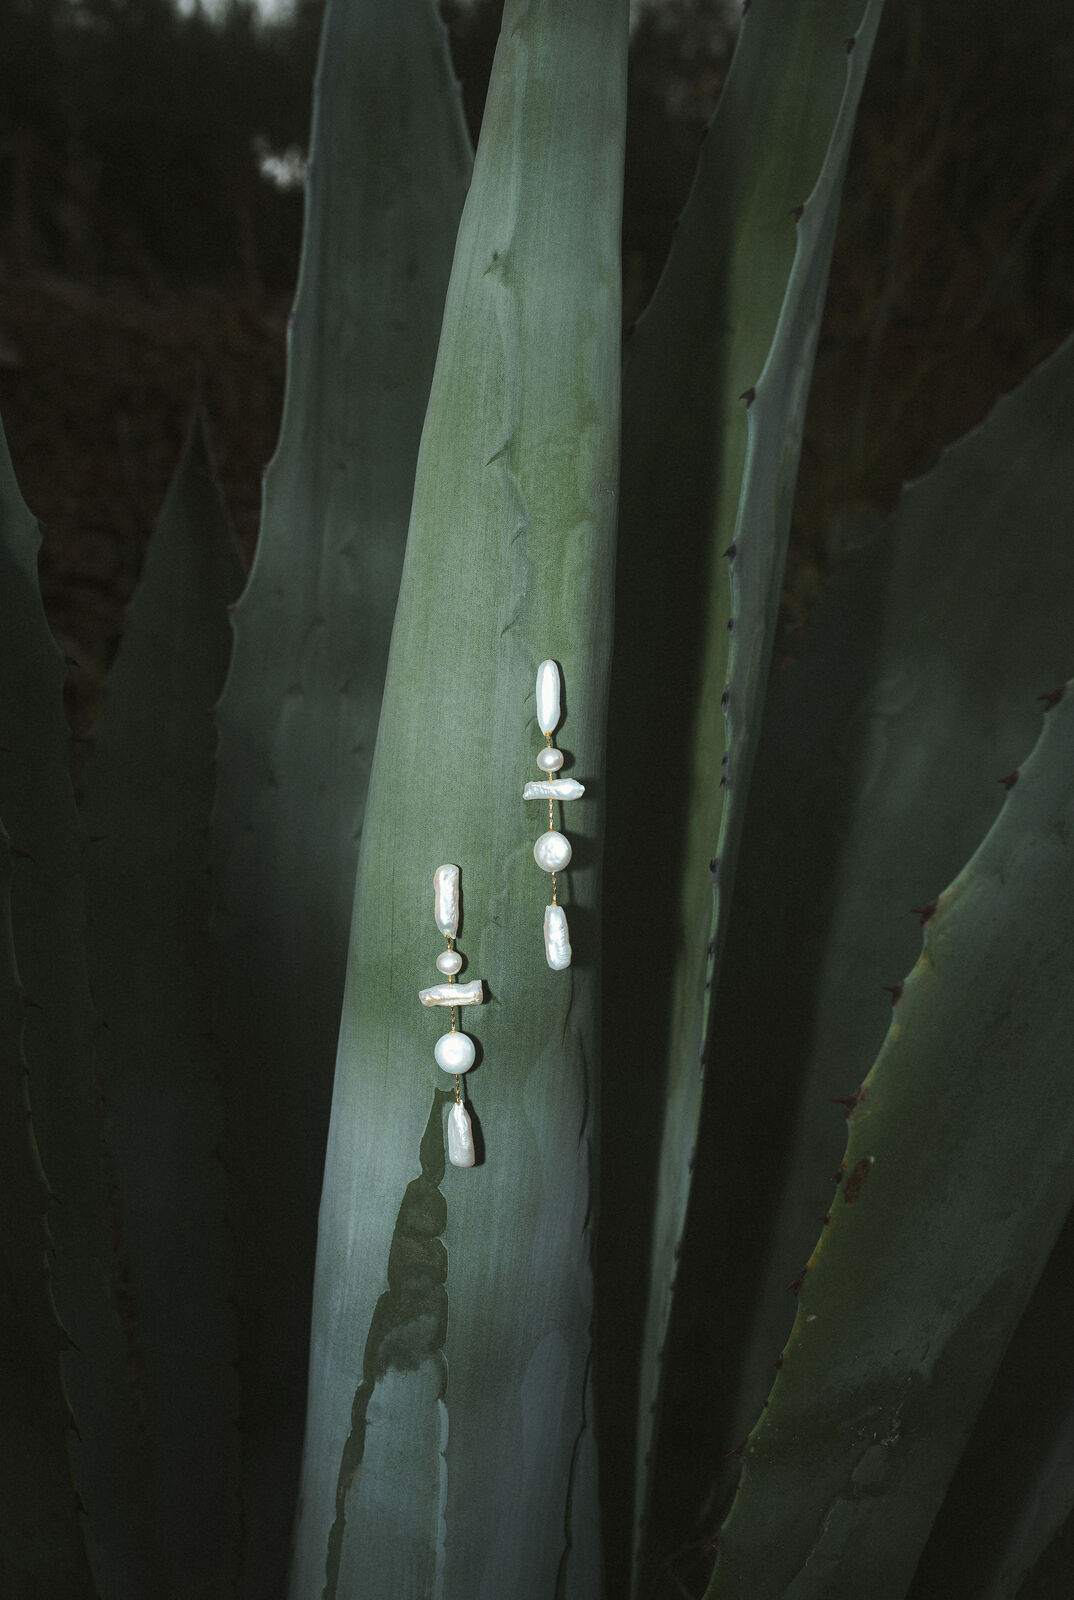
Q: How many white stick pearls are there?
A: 6